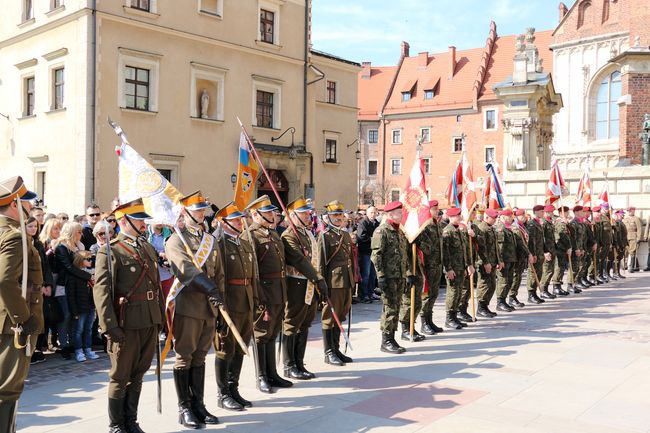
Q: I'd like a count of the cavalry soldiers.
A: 7